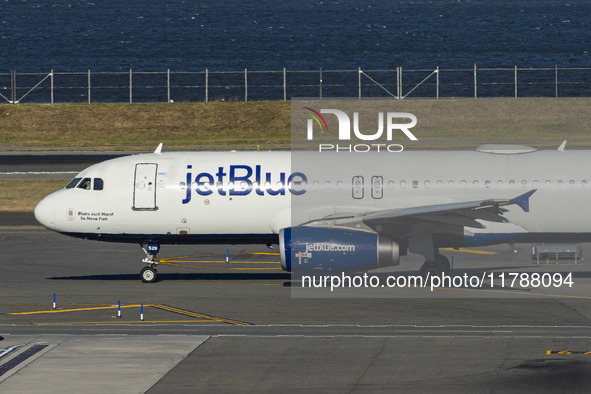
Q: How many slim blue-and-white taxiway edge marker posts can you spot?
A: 4